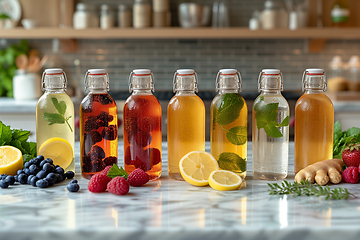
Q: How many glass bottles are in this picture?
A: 7